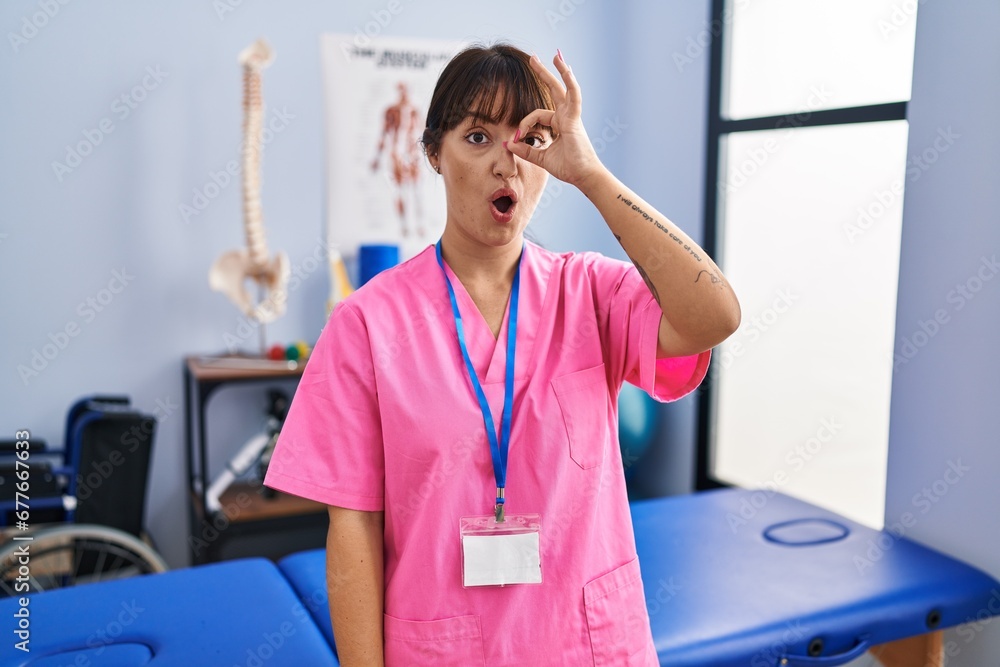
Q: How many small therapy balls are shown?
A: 3